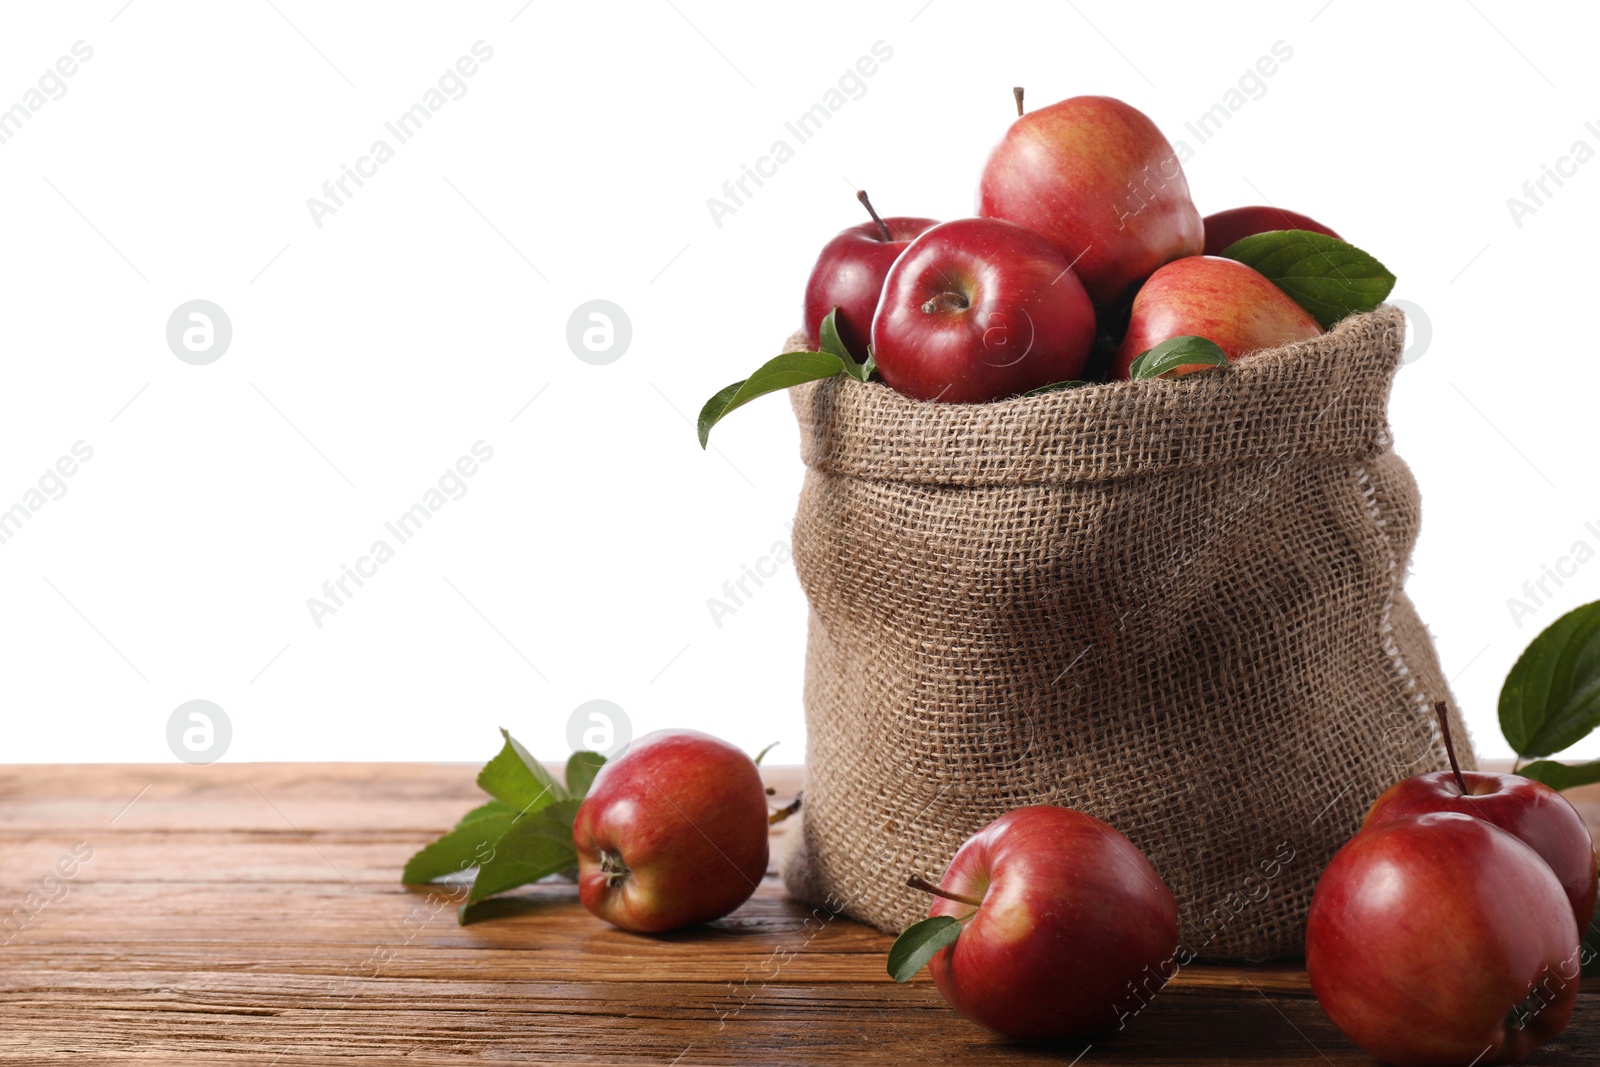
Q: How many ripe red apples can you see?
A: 9